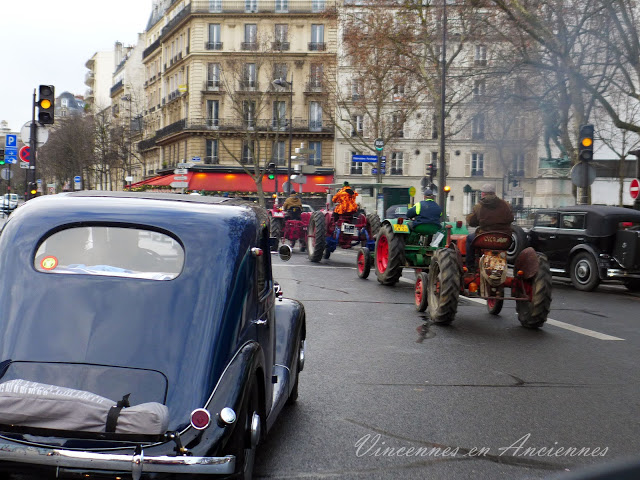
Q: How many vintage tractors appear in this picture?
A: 4